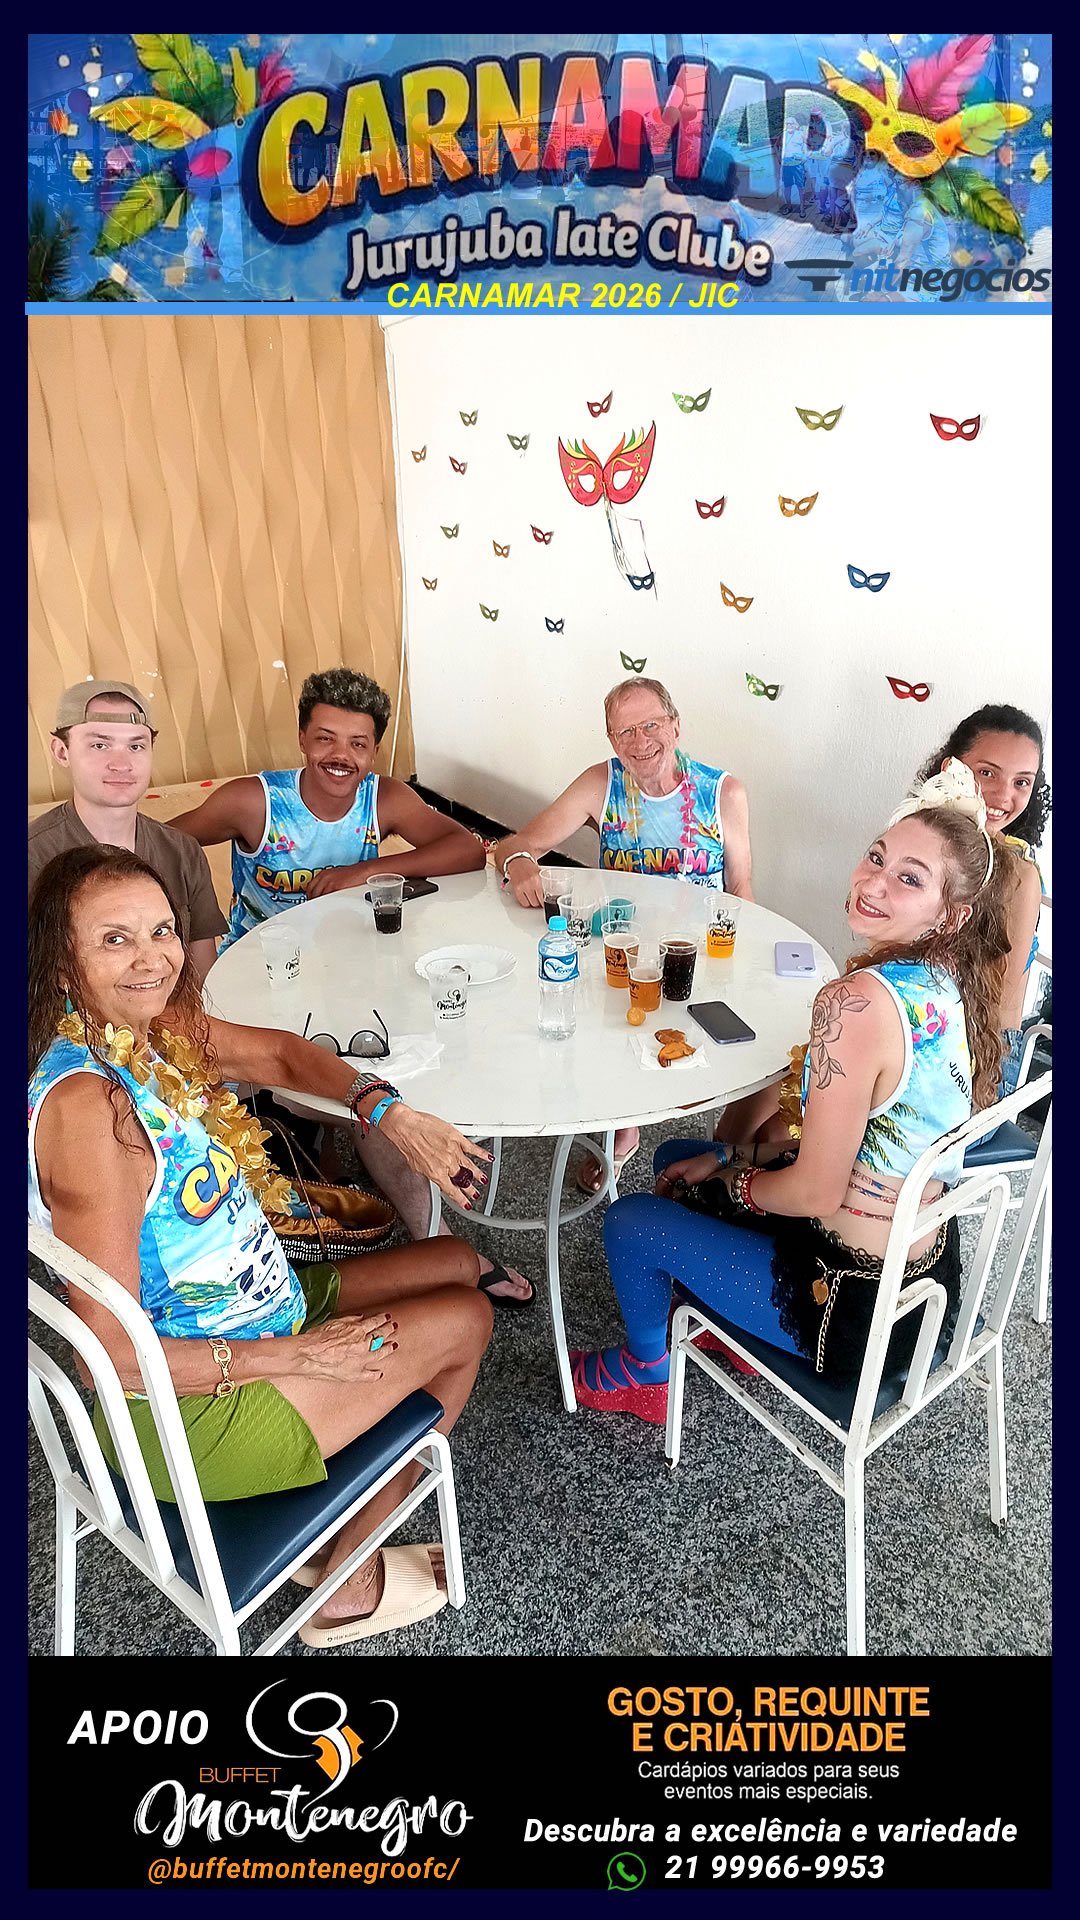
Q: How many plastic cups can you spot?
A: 10